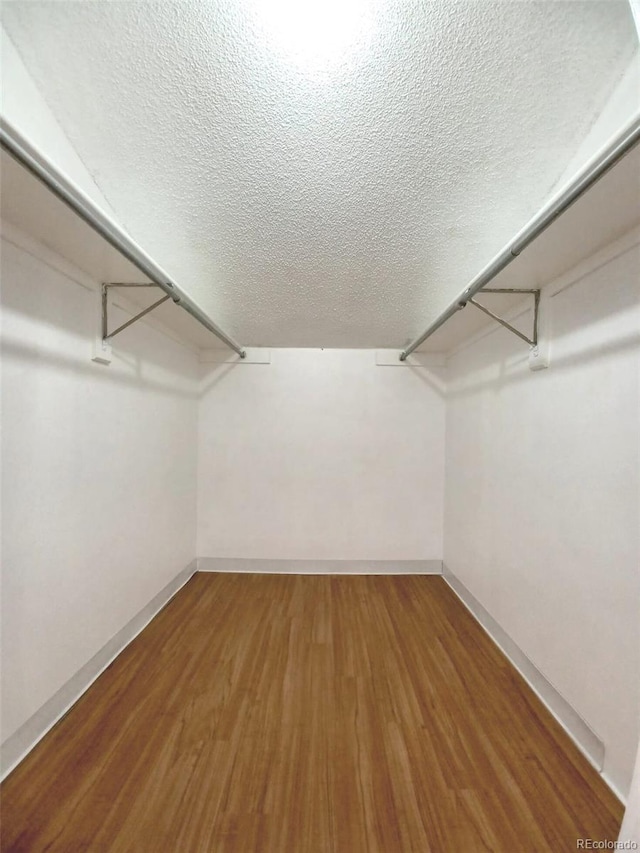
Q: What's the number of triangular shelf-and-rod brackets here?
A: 2